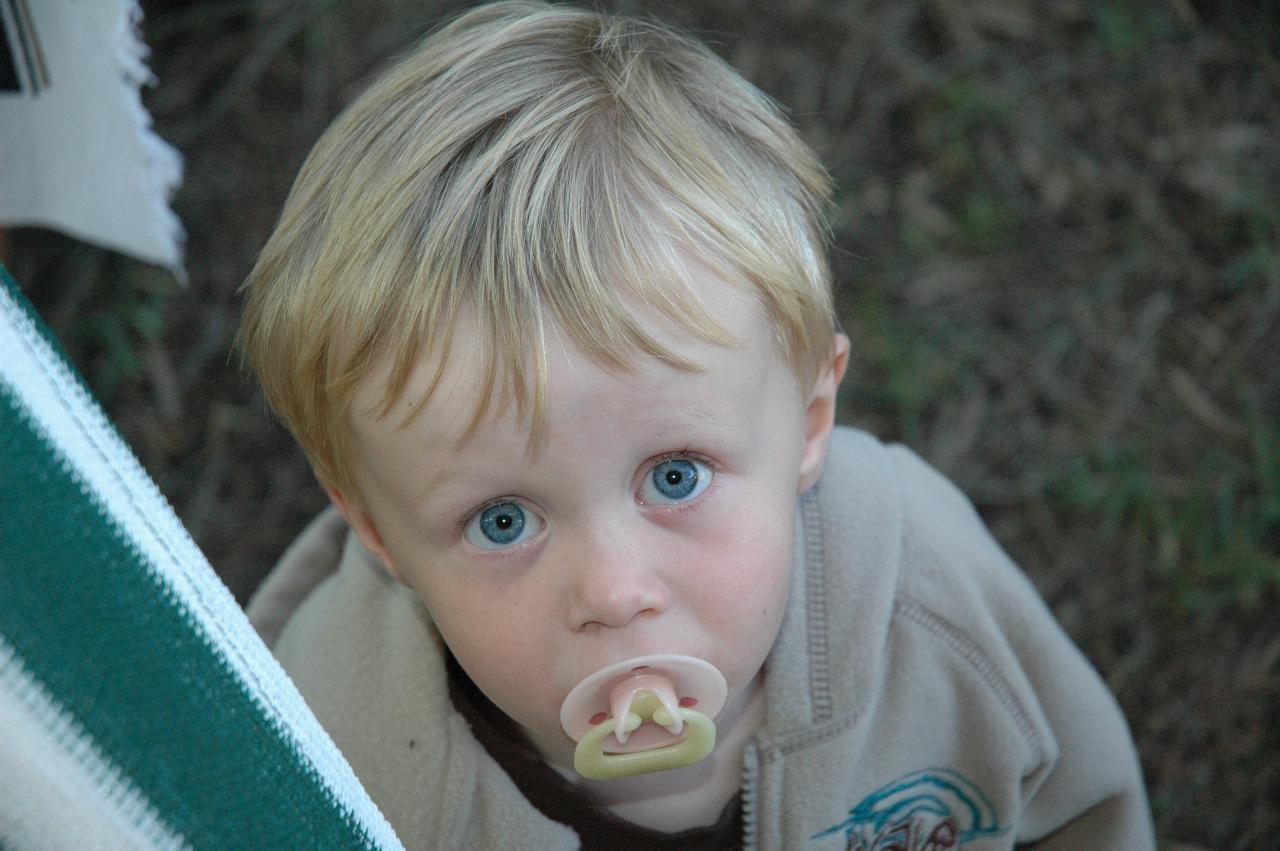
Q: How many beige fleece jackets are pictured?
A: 1